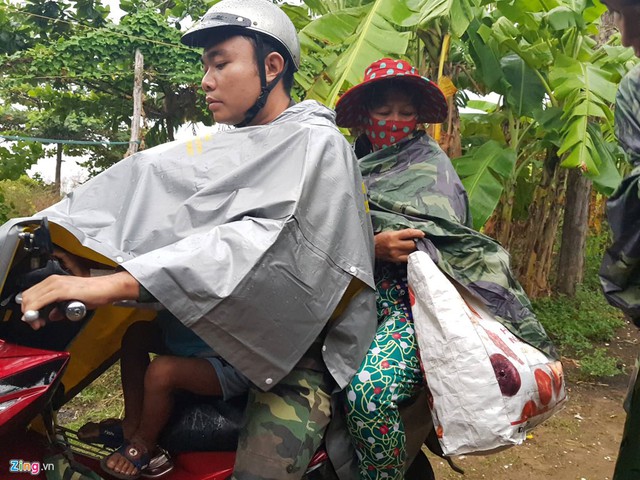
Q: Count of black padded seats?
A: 1